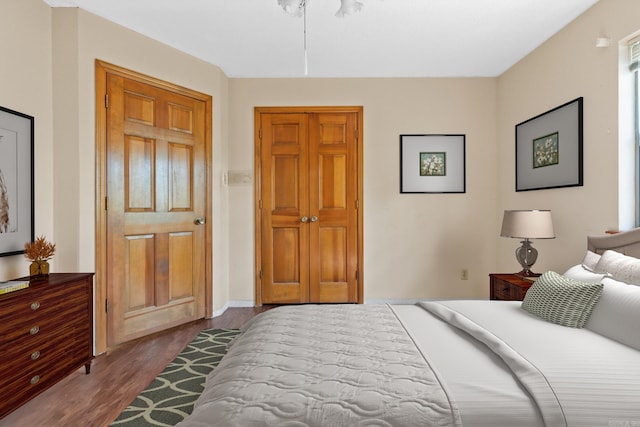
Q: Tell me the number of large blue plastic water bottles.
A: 0